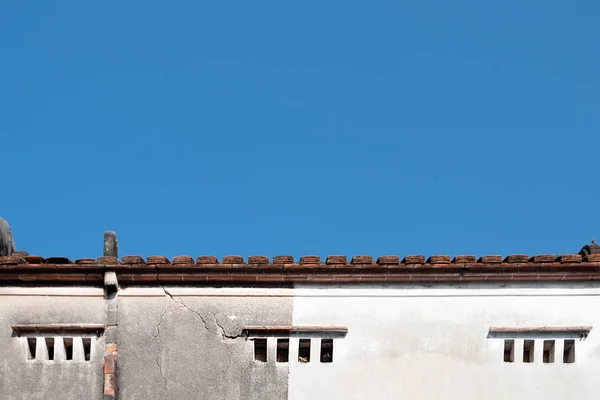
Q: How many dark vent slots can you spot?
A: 12